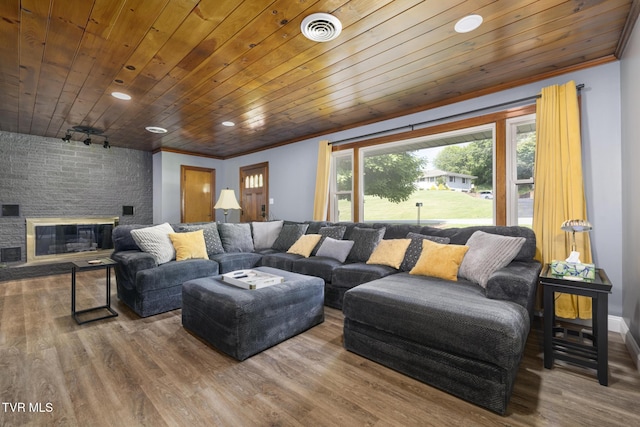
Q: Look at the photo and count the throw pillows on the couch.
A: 14